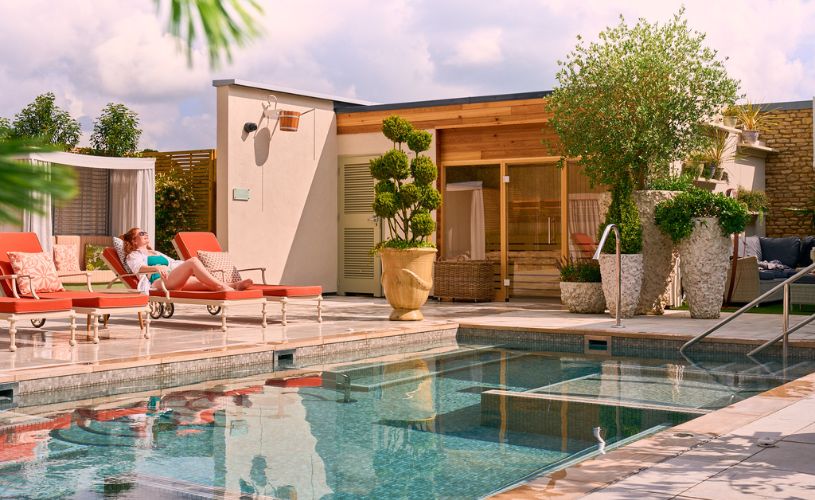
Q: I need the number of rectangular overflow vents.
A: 3